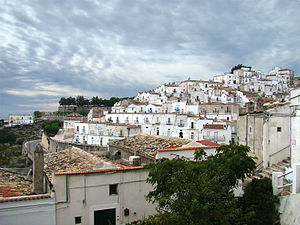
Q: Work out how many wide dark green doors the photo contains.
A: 1